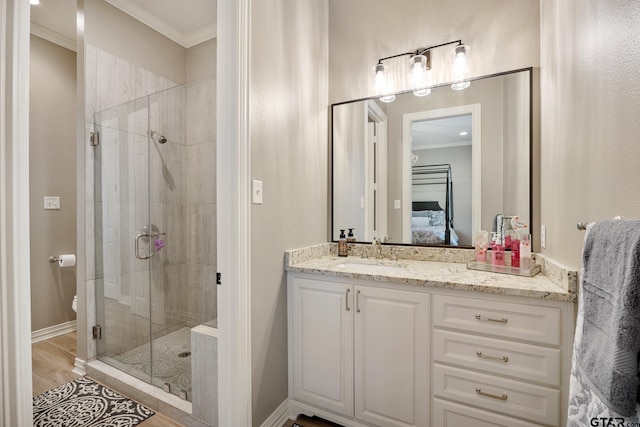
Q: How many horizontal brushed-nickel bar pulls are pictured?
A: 3